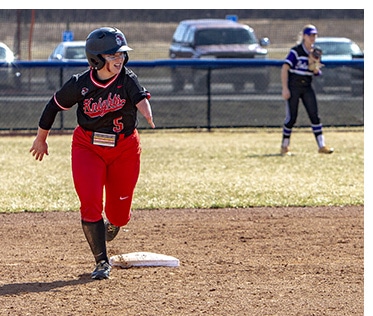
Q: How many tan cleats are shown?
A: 2